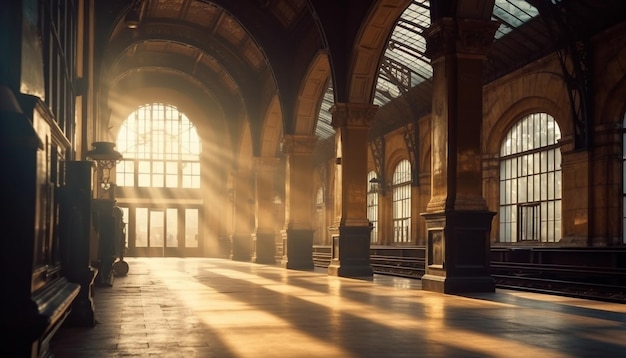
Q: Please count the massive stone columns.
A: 5